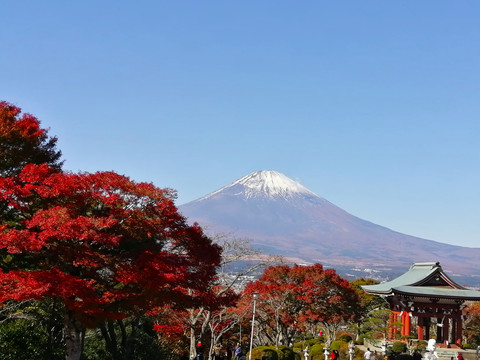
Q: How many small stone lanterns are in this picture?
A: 3